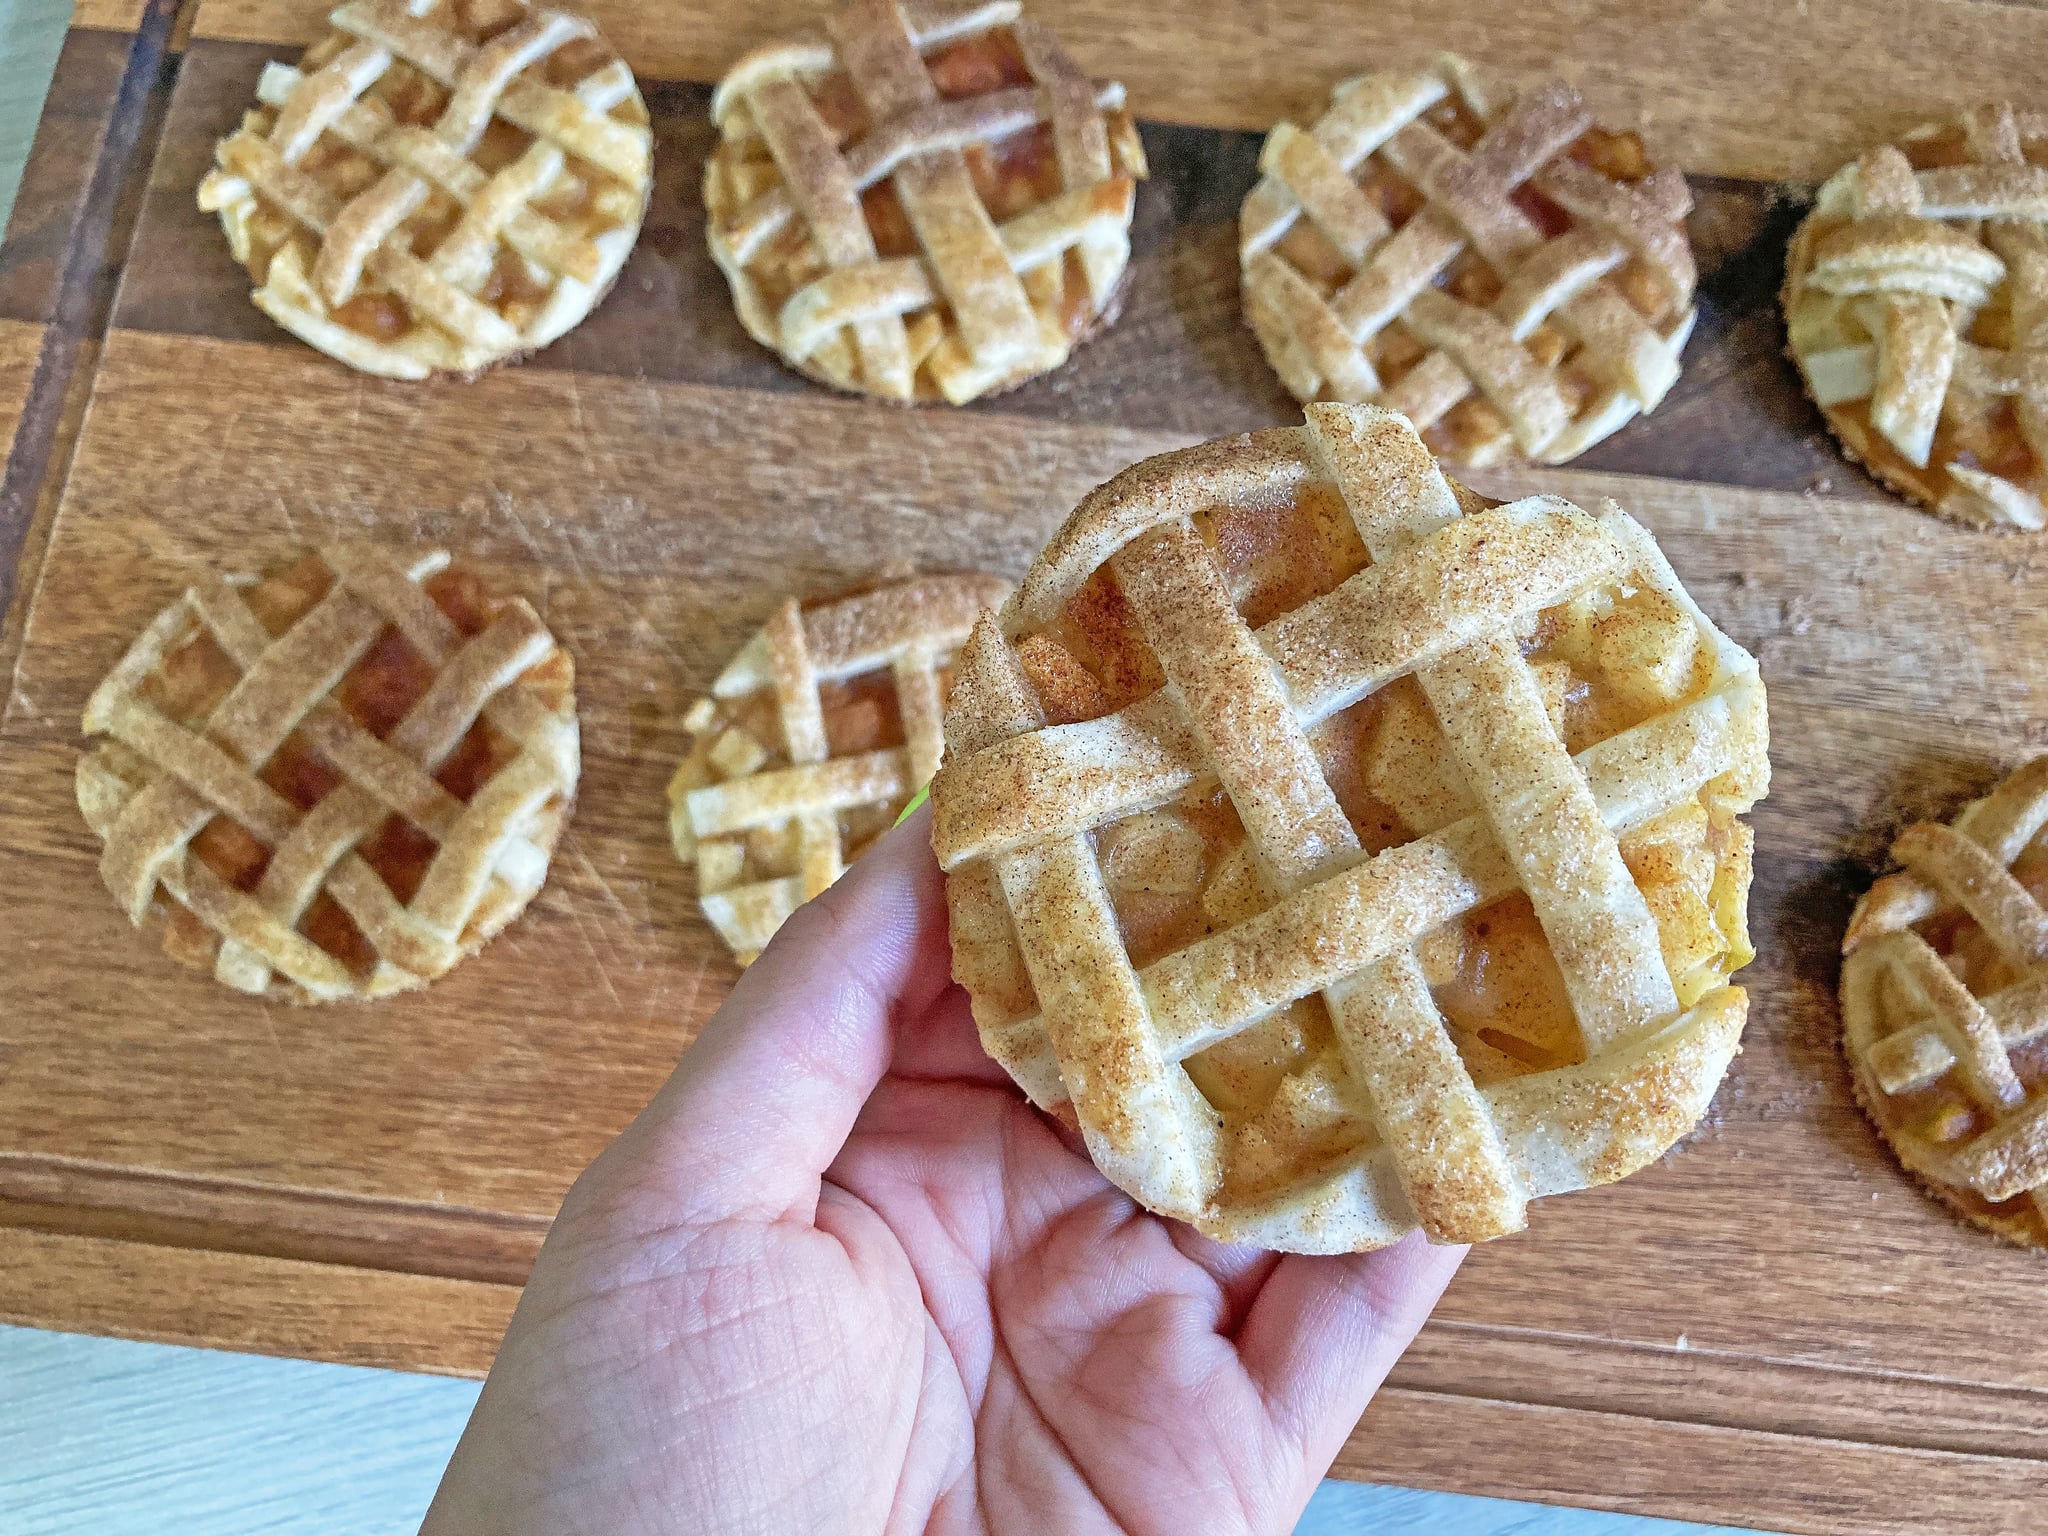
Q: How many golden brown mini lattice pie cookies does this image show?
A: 8